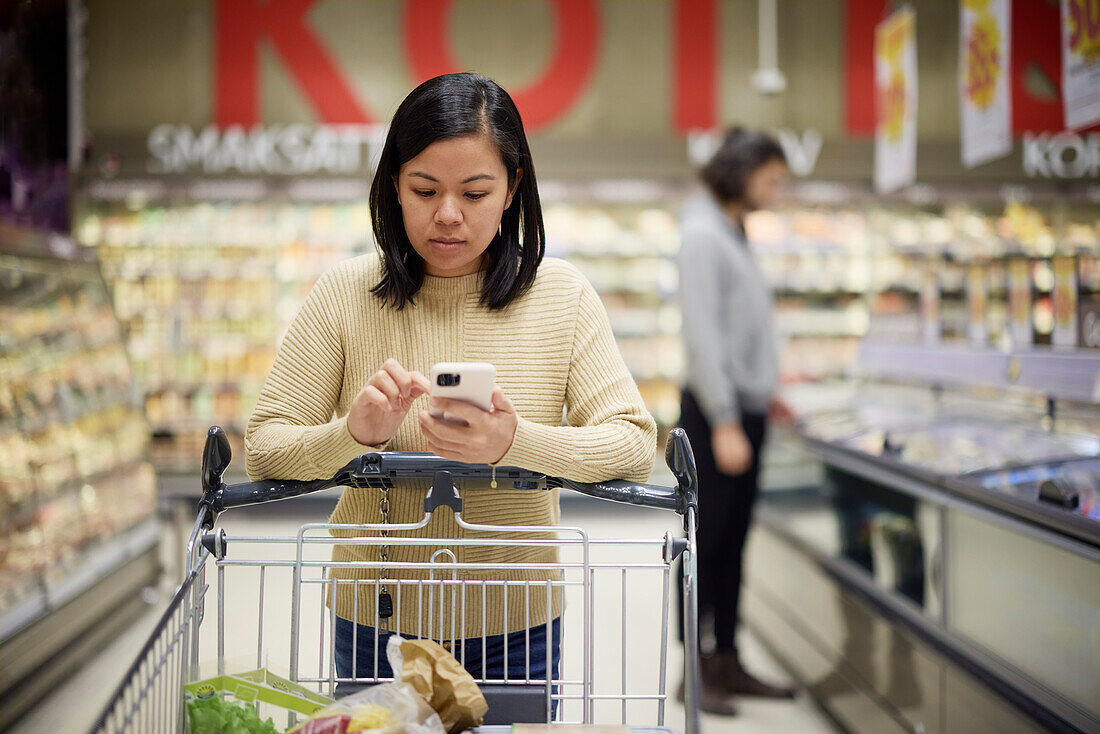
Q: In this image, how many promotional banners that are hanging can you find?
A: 3